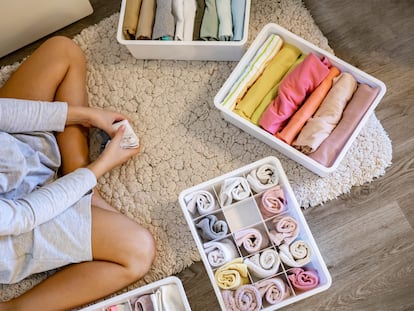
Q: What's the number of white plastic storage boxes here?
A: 4